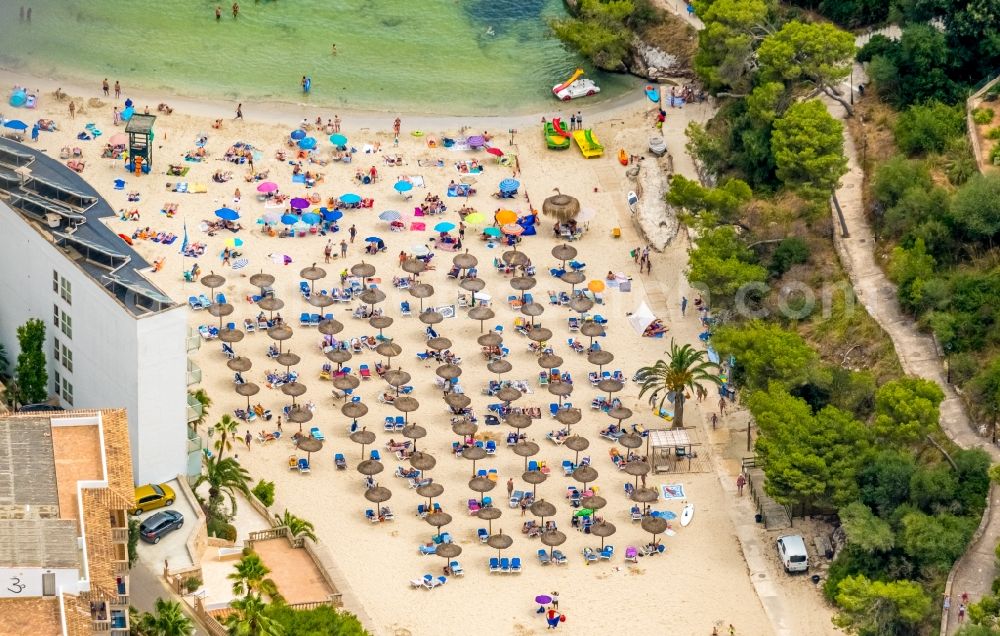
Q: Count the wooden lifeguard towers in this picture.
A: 1